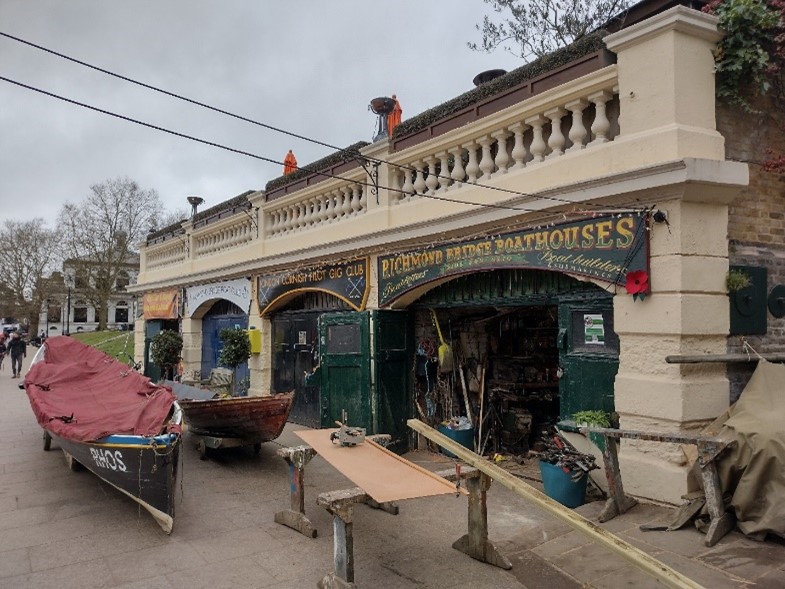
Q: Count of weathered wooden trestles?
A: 3